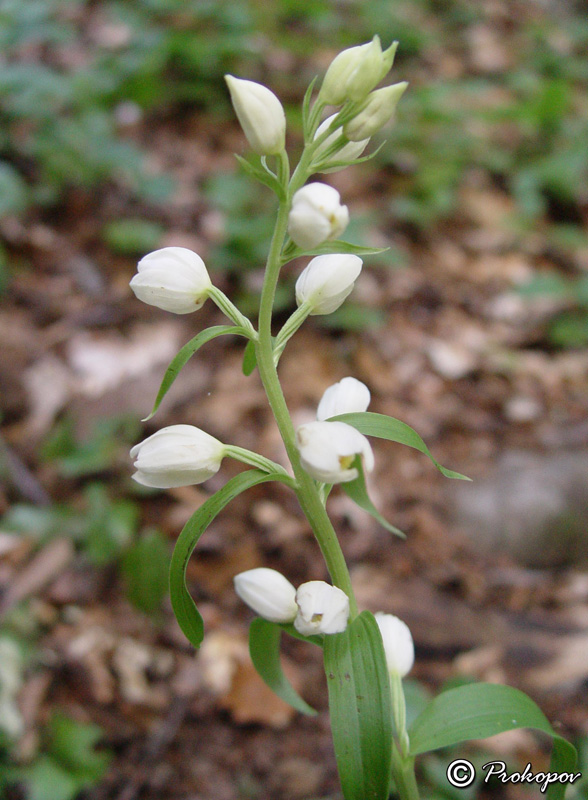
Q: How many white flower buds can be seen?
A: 13